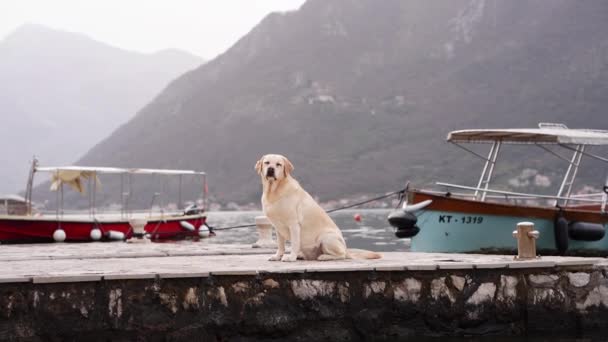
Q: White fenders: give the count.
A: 5